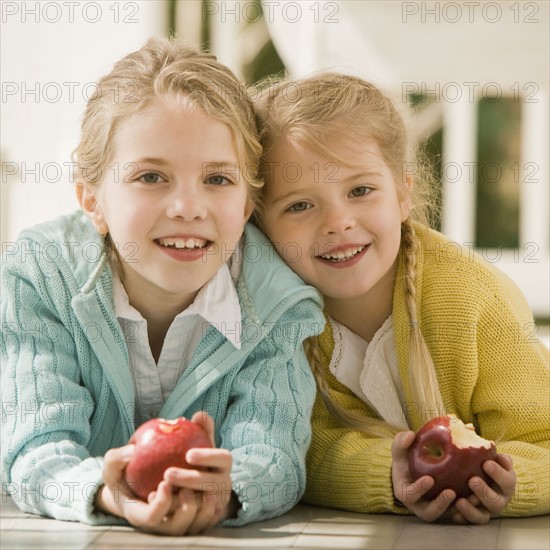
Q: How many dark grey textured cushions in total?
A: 0